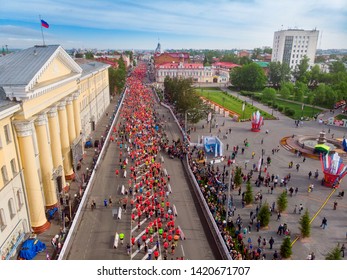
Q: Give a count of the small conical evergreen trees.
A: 7